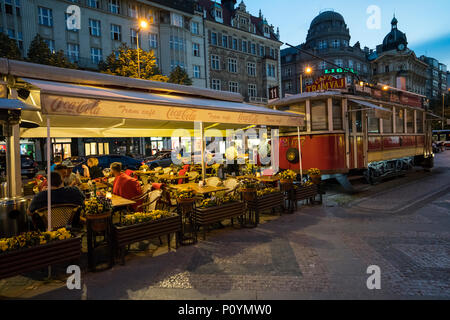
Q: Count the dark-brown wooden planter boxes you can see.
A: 5